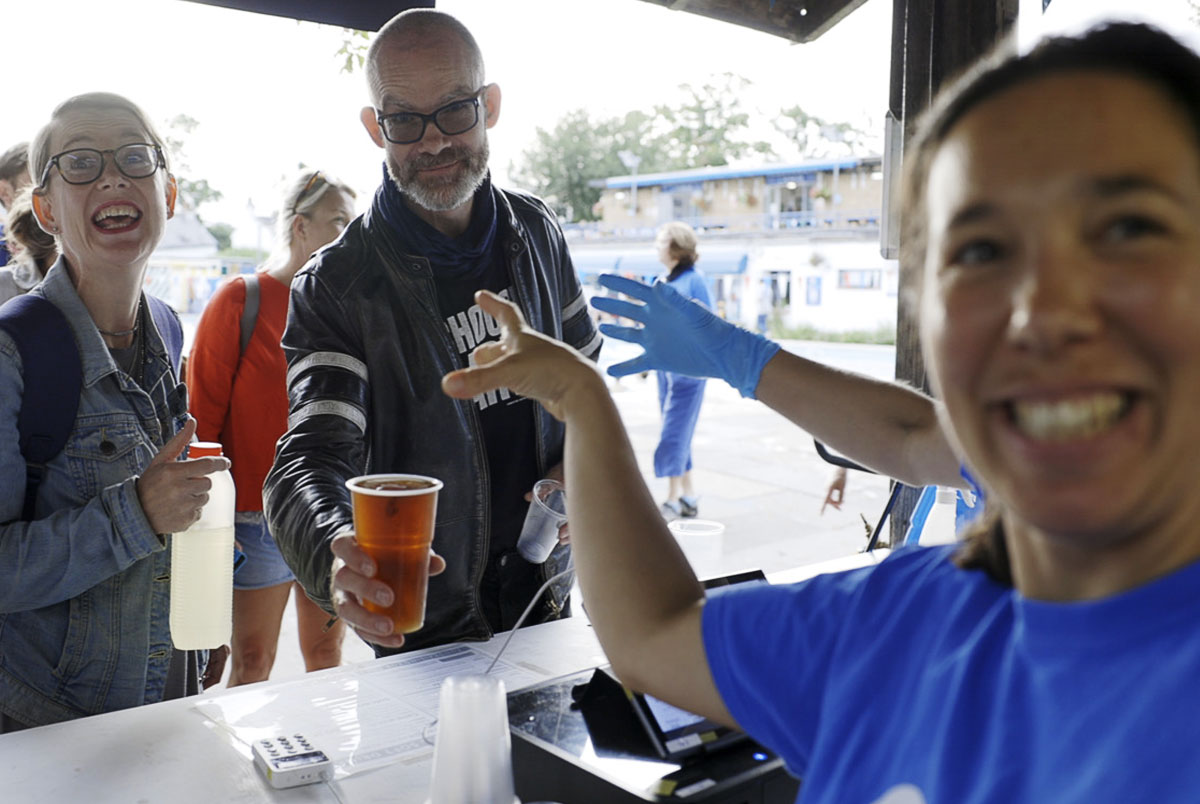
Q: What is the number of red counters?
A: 0